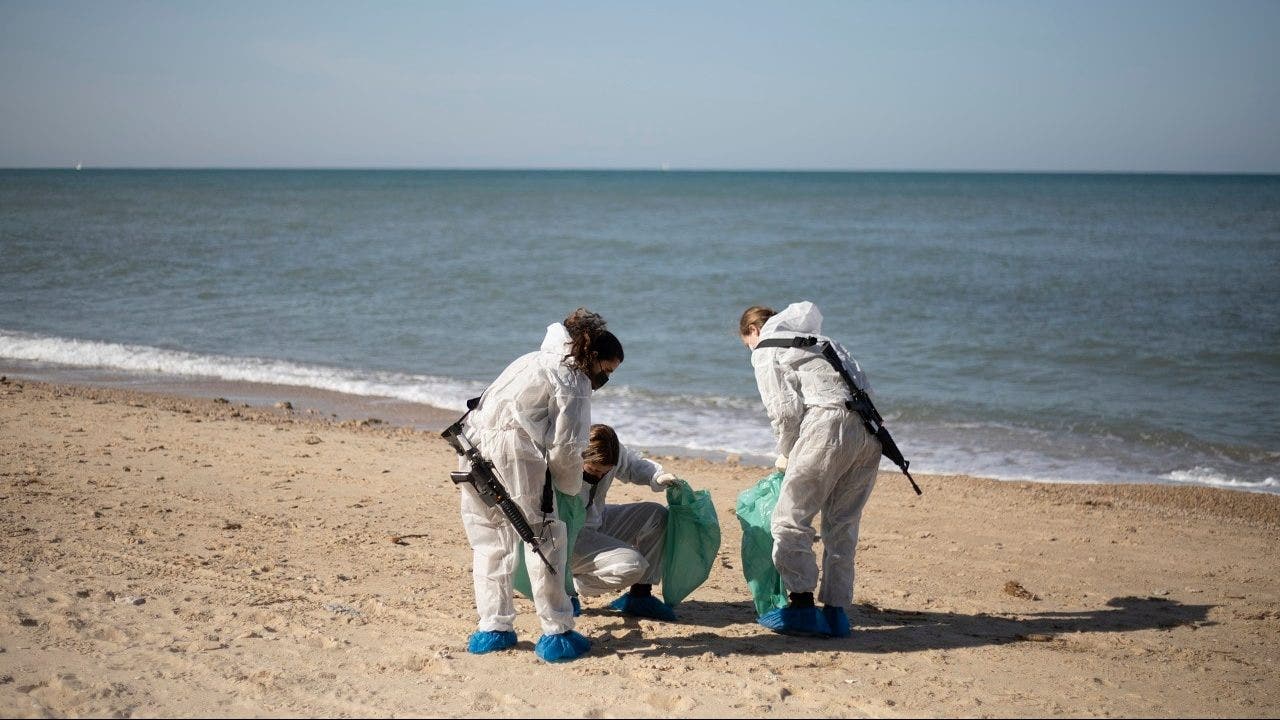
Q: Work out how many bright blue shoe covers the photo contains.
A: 6